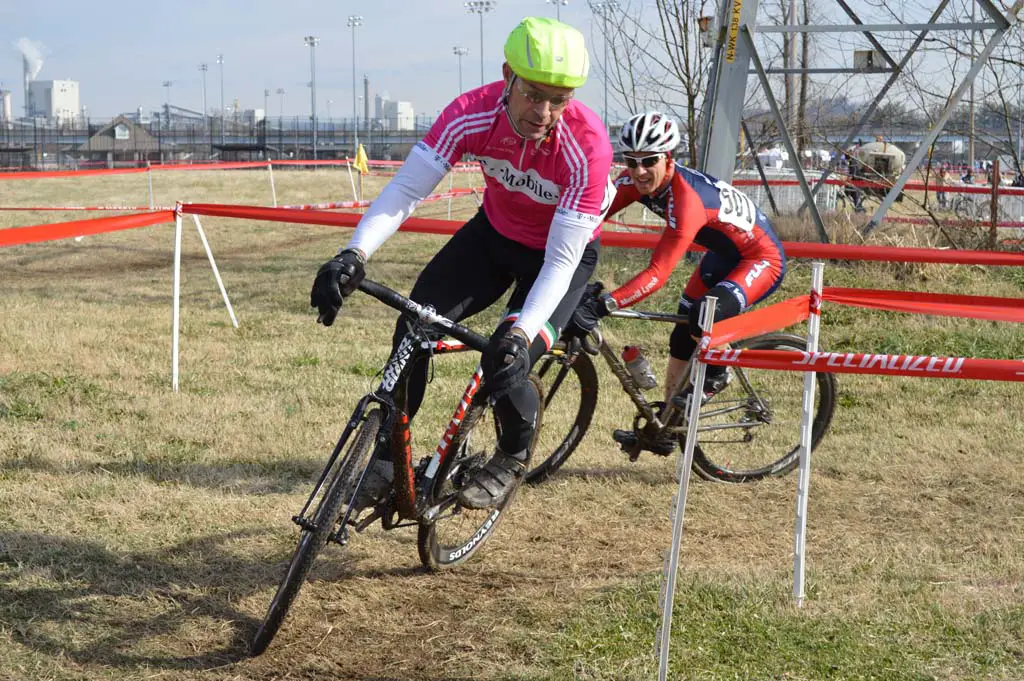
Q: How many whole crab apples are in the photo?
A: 0